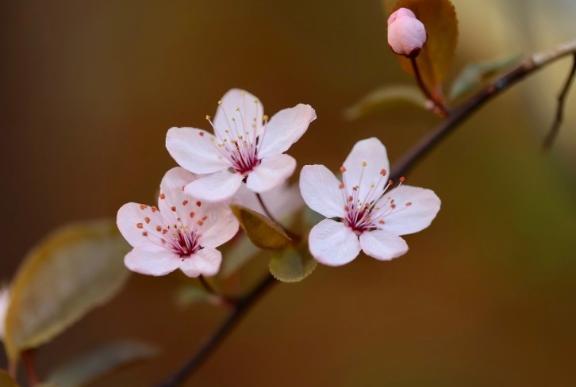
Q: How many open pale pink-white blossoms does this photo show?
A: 3